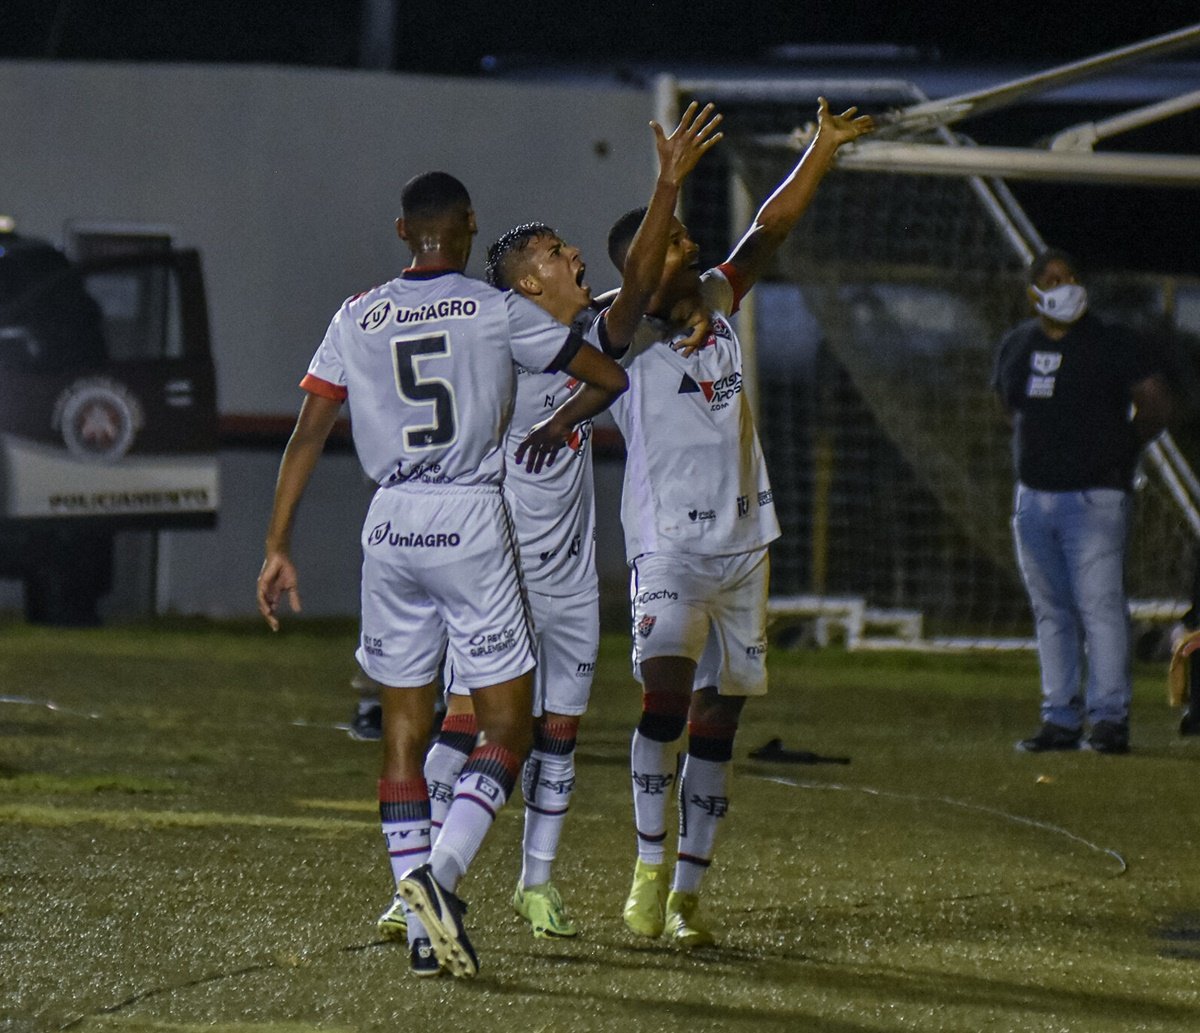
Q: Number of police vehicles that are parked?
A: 1